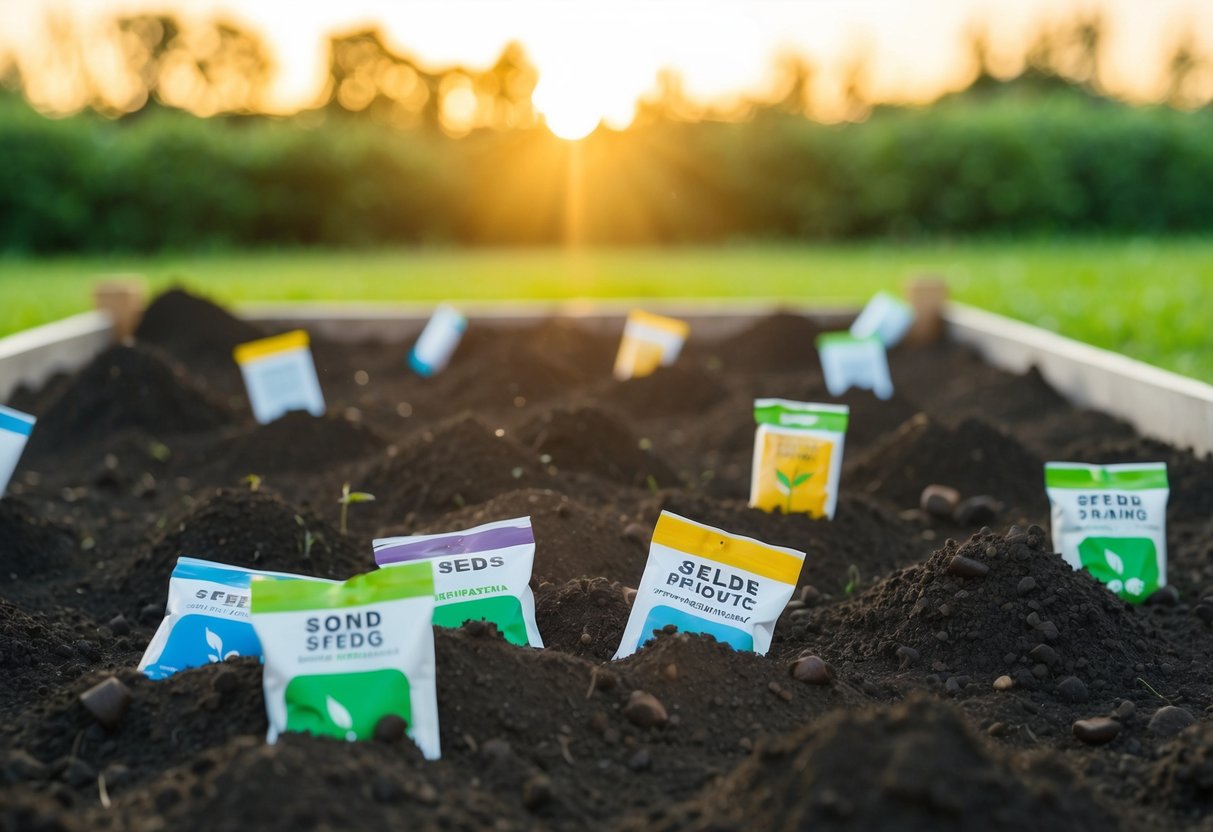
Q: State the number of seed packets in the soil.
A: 12